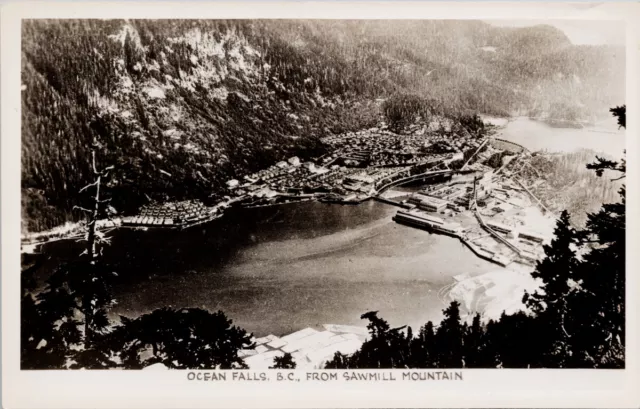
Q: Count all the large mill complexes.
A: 1